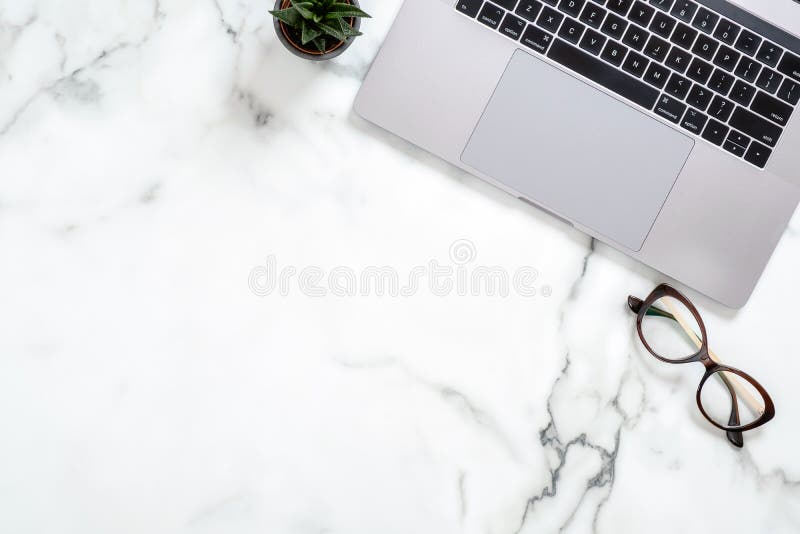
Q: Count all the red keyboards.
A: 0